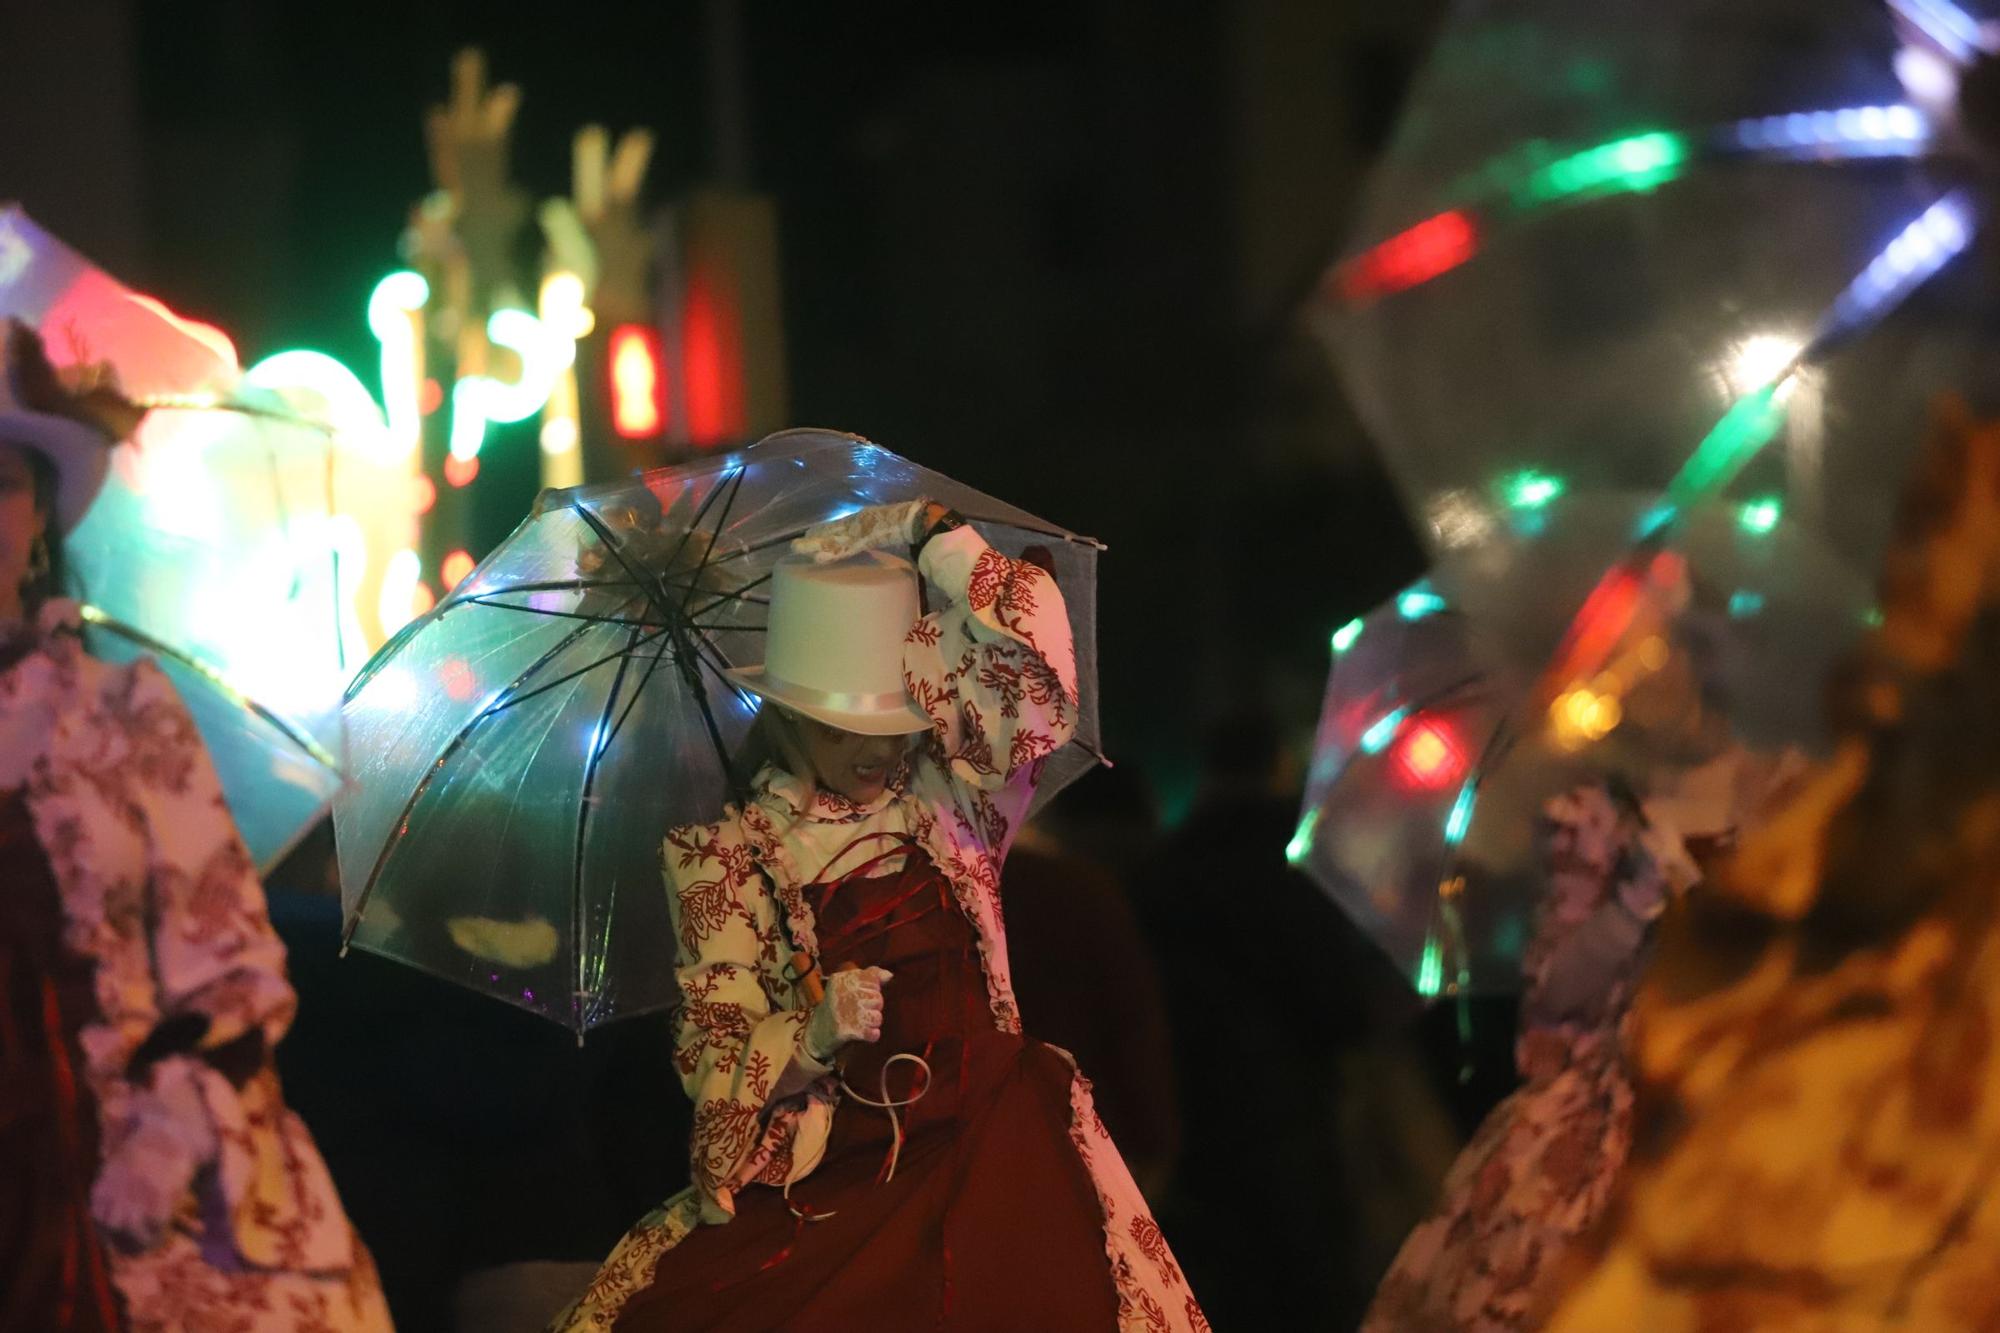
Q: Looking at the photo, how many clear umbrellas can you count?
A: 4